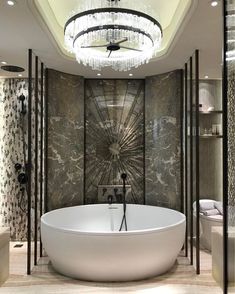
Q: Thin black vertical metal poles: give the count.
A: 6